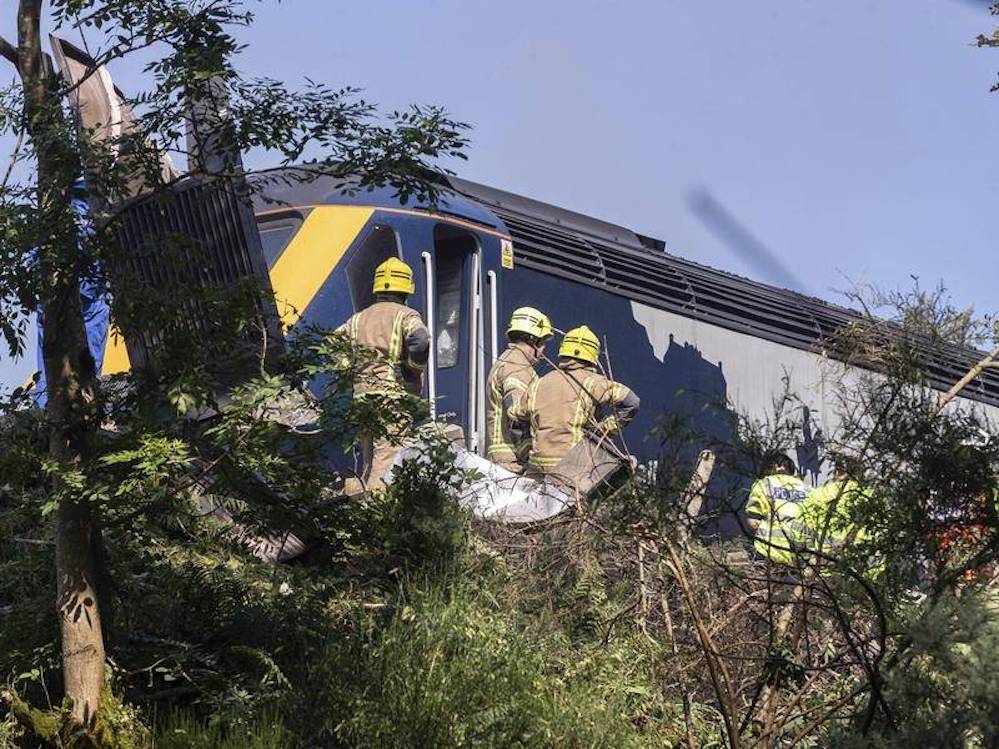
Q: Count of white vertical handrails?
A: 2